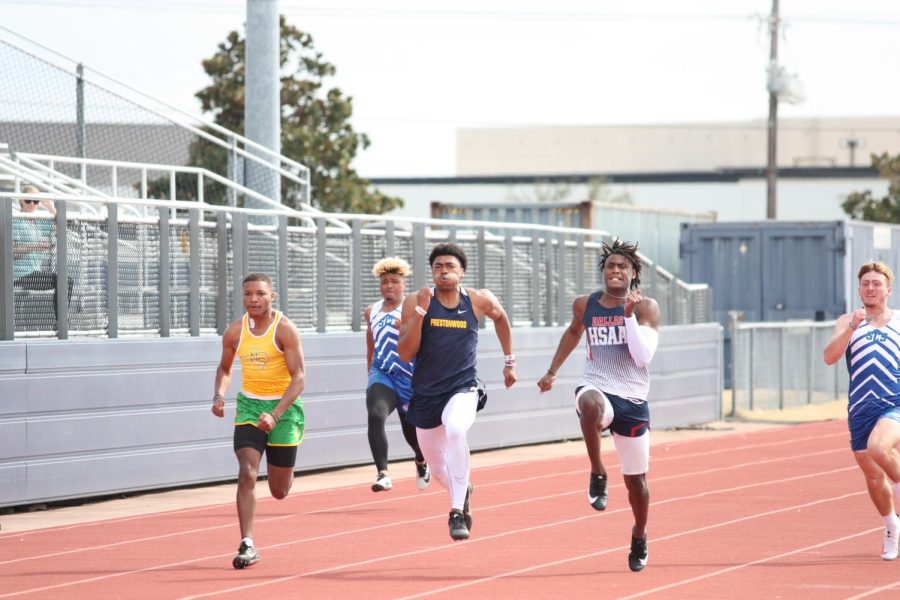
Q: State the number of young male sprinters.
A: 5